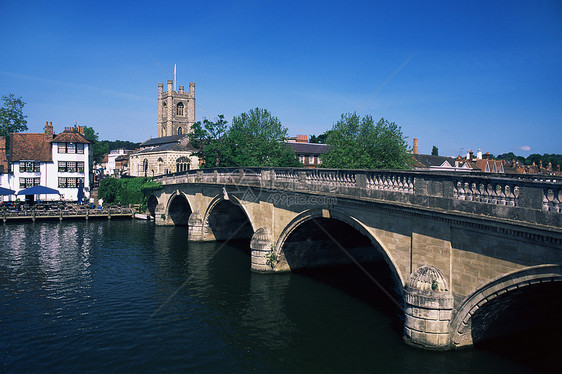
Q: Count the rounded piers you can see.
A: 4